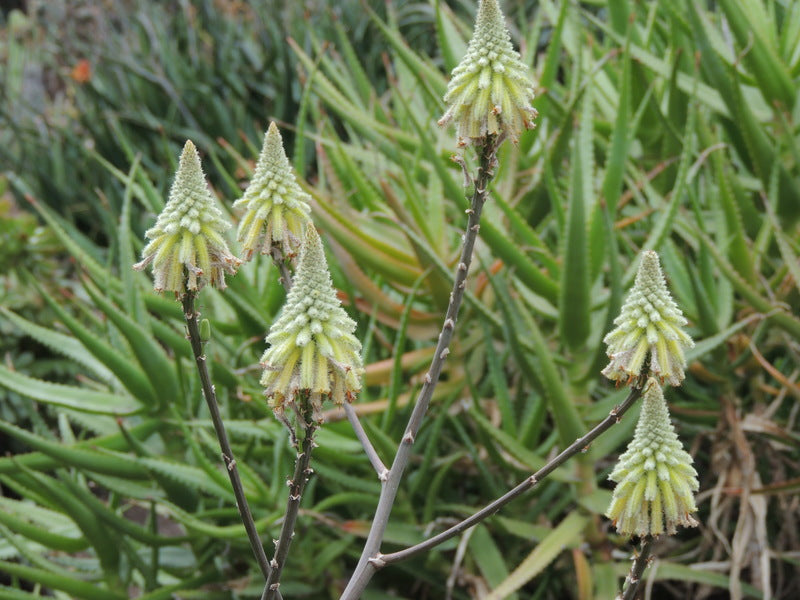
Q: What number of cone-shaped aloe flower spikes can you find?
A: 6